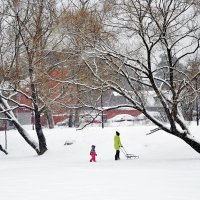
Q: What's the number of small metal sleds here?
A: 1